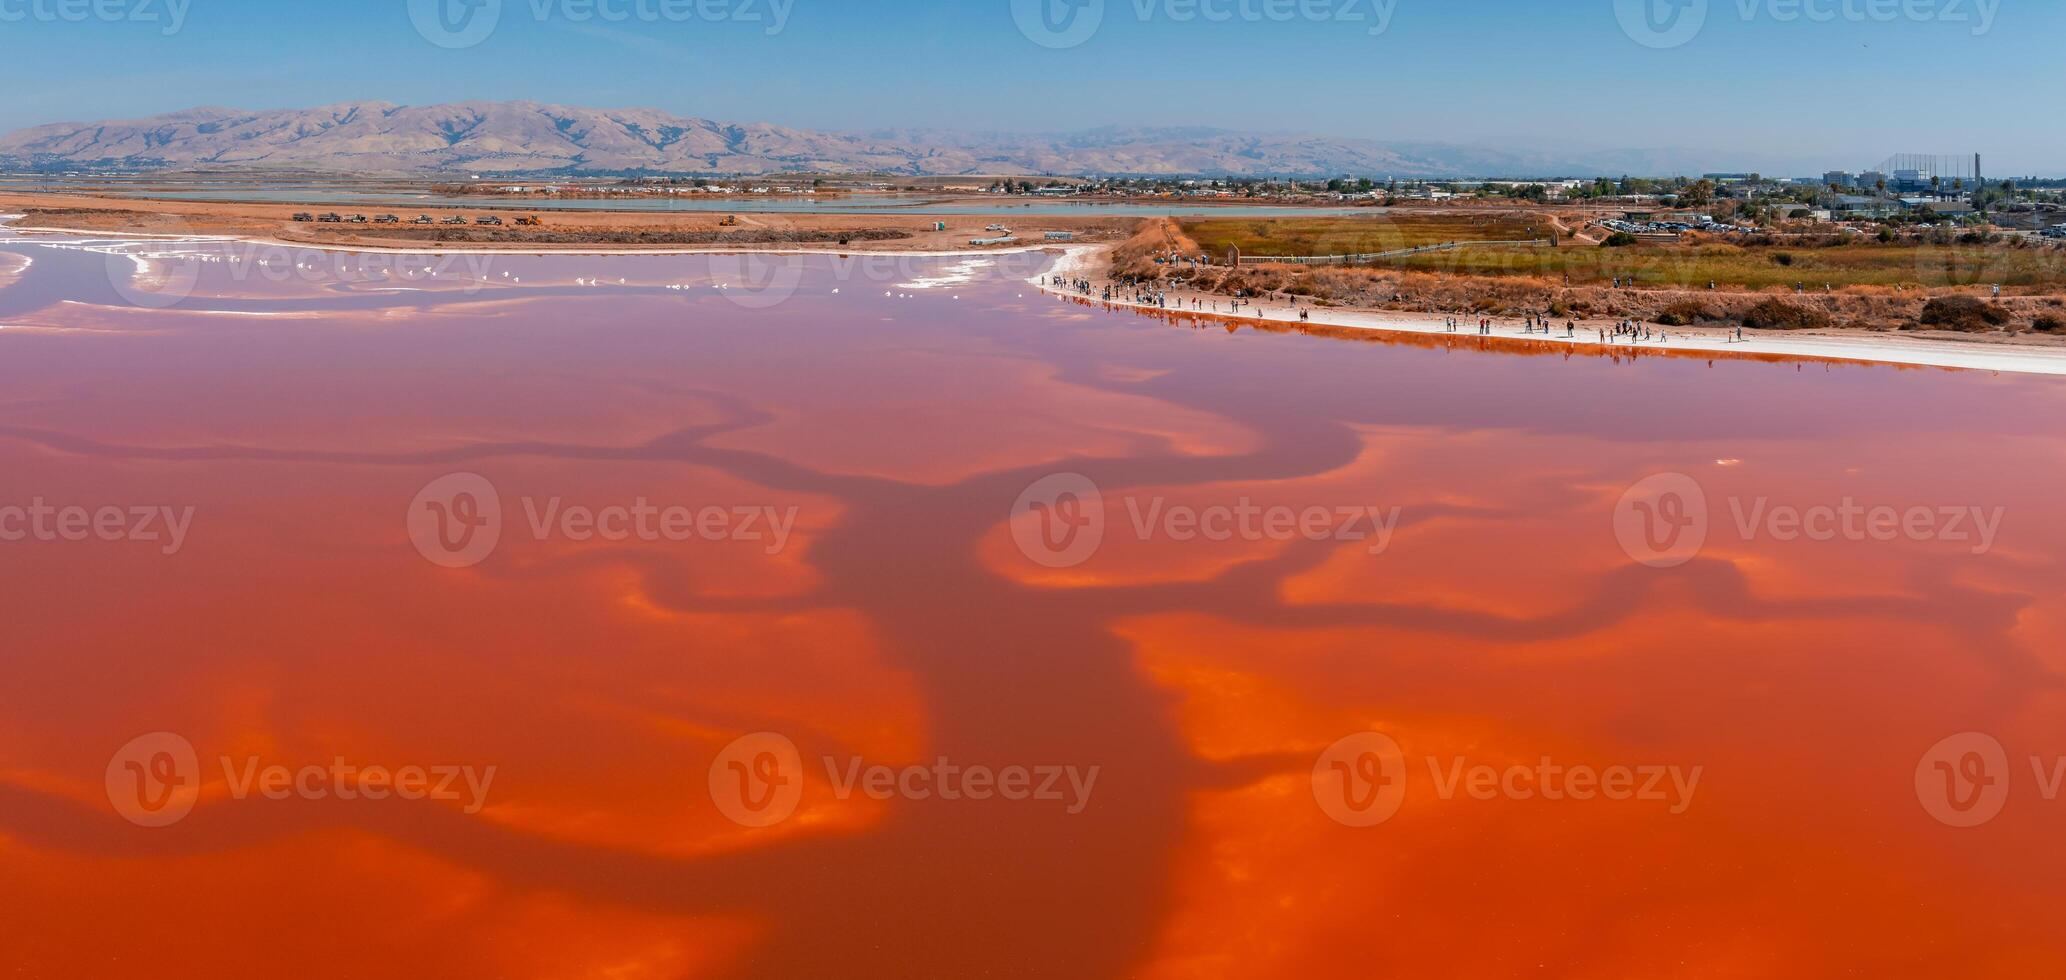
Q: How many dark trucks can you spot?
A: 4